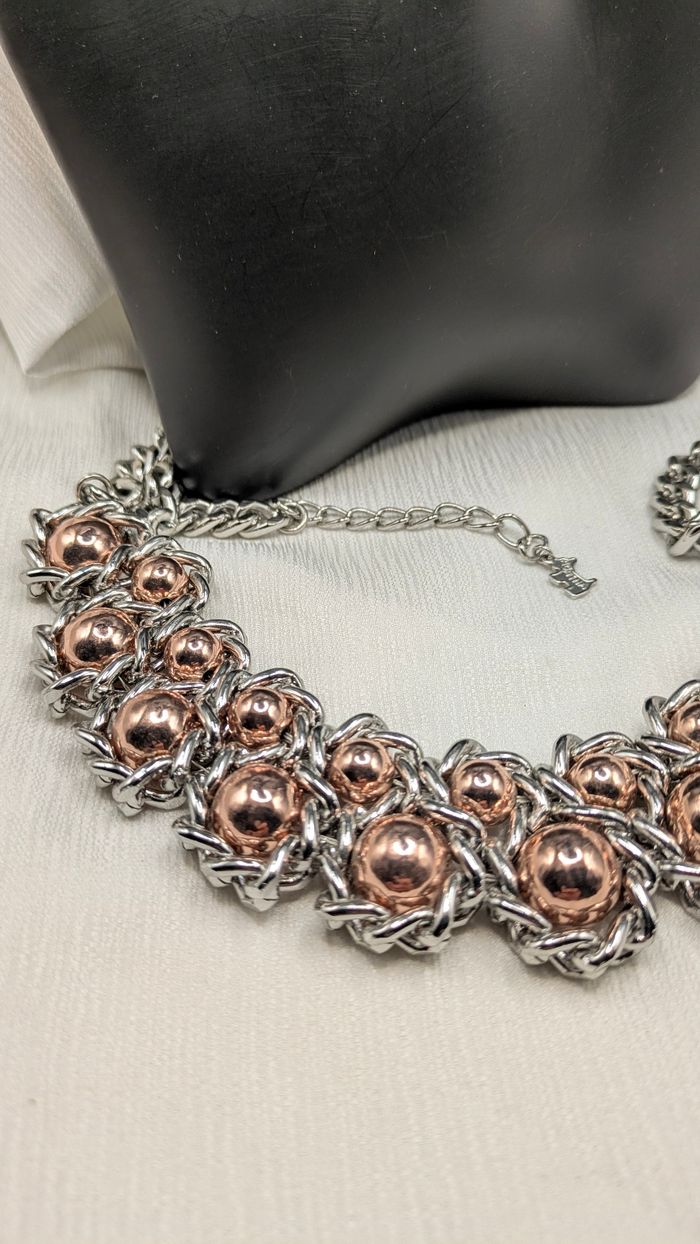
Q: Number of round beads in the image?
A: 14